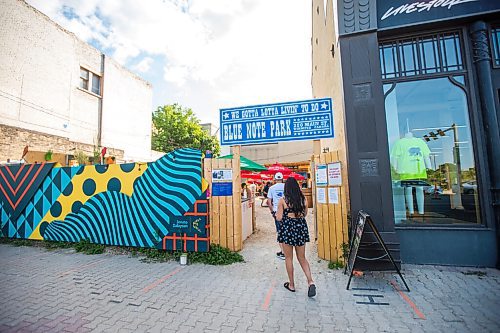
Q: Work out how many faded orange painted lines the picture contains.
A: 4